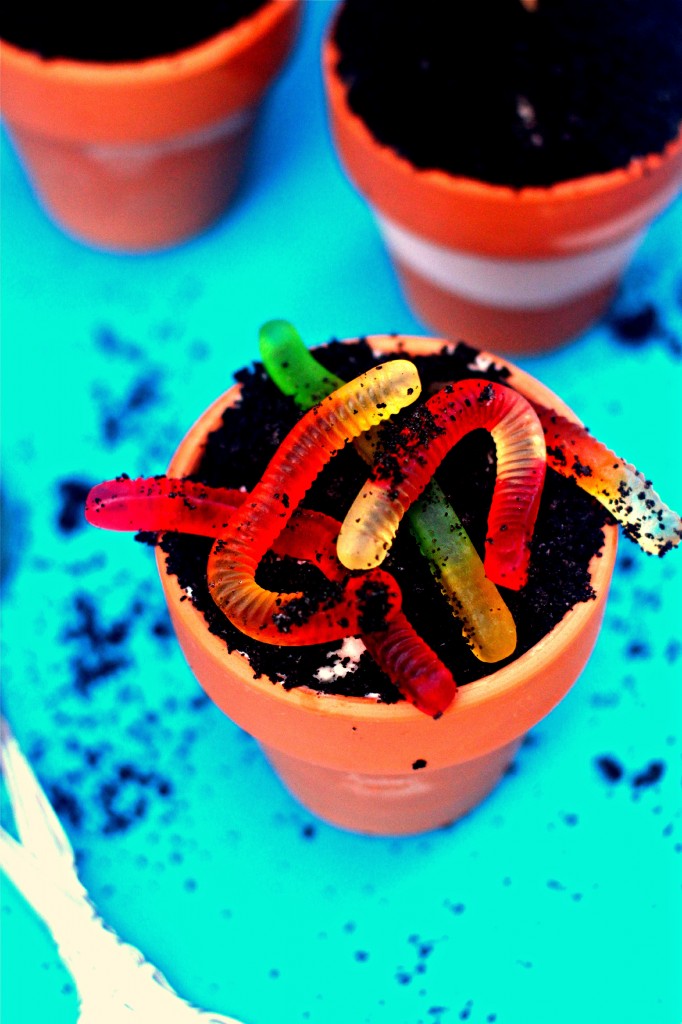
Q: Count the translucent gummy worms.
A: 5